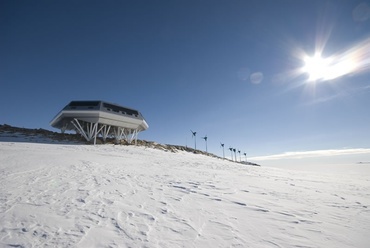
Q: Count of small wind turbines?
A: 7